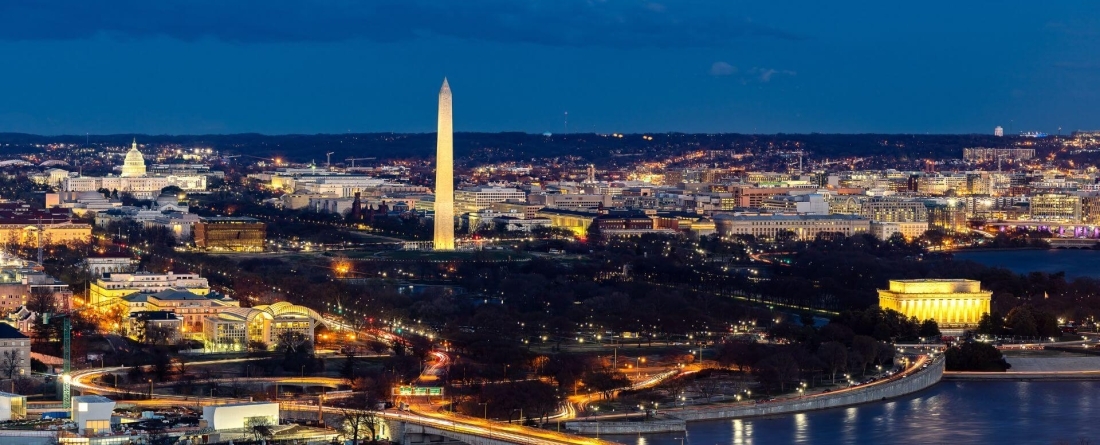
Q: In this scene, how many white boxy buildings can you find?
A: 3